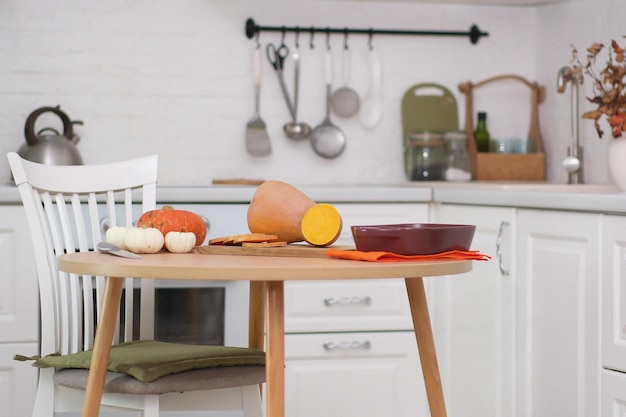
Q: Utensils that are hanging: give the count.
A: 6